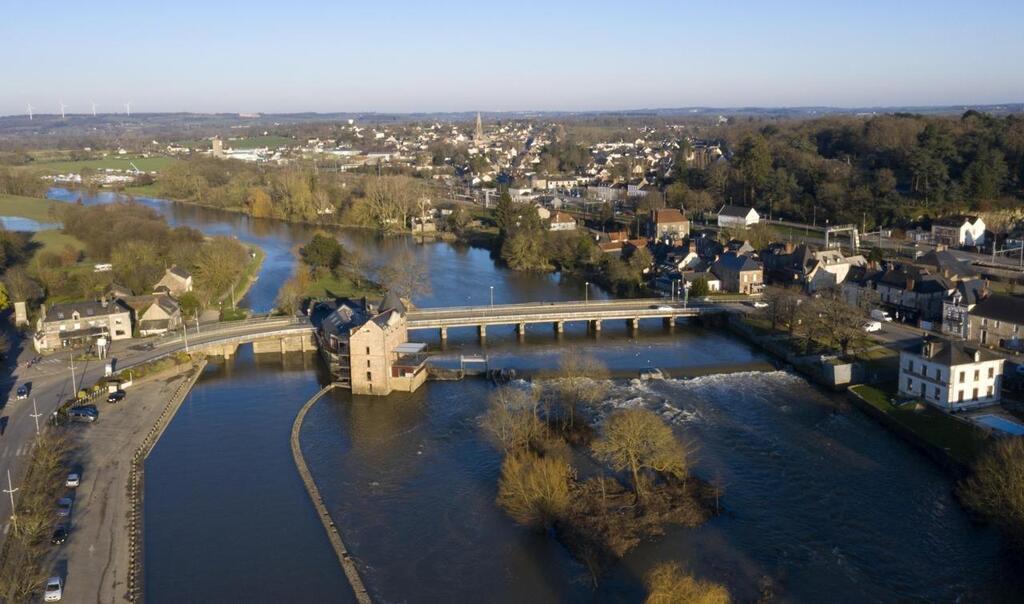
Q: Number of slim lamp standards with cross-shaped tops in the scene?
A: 3